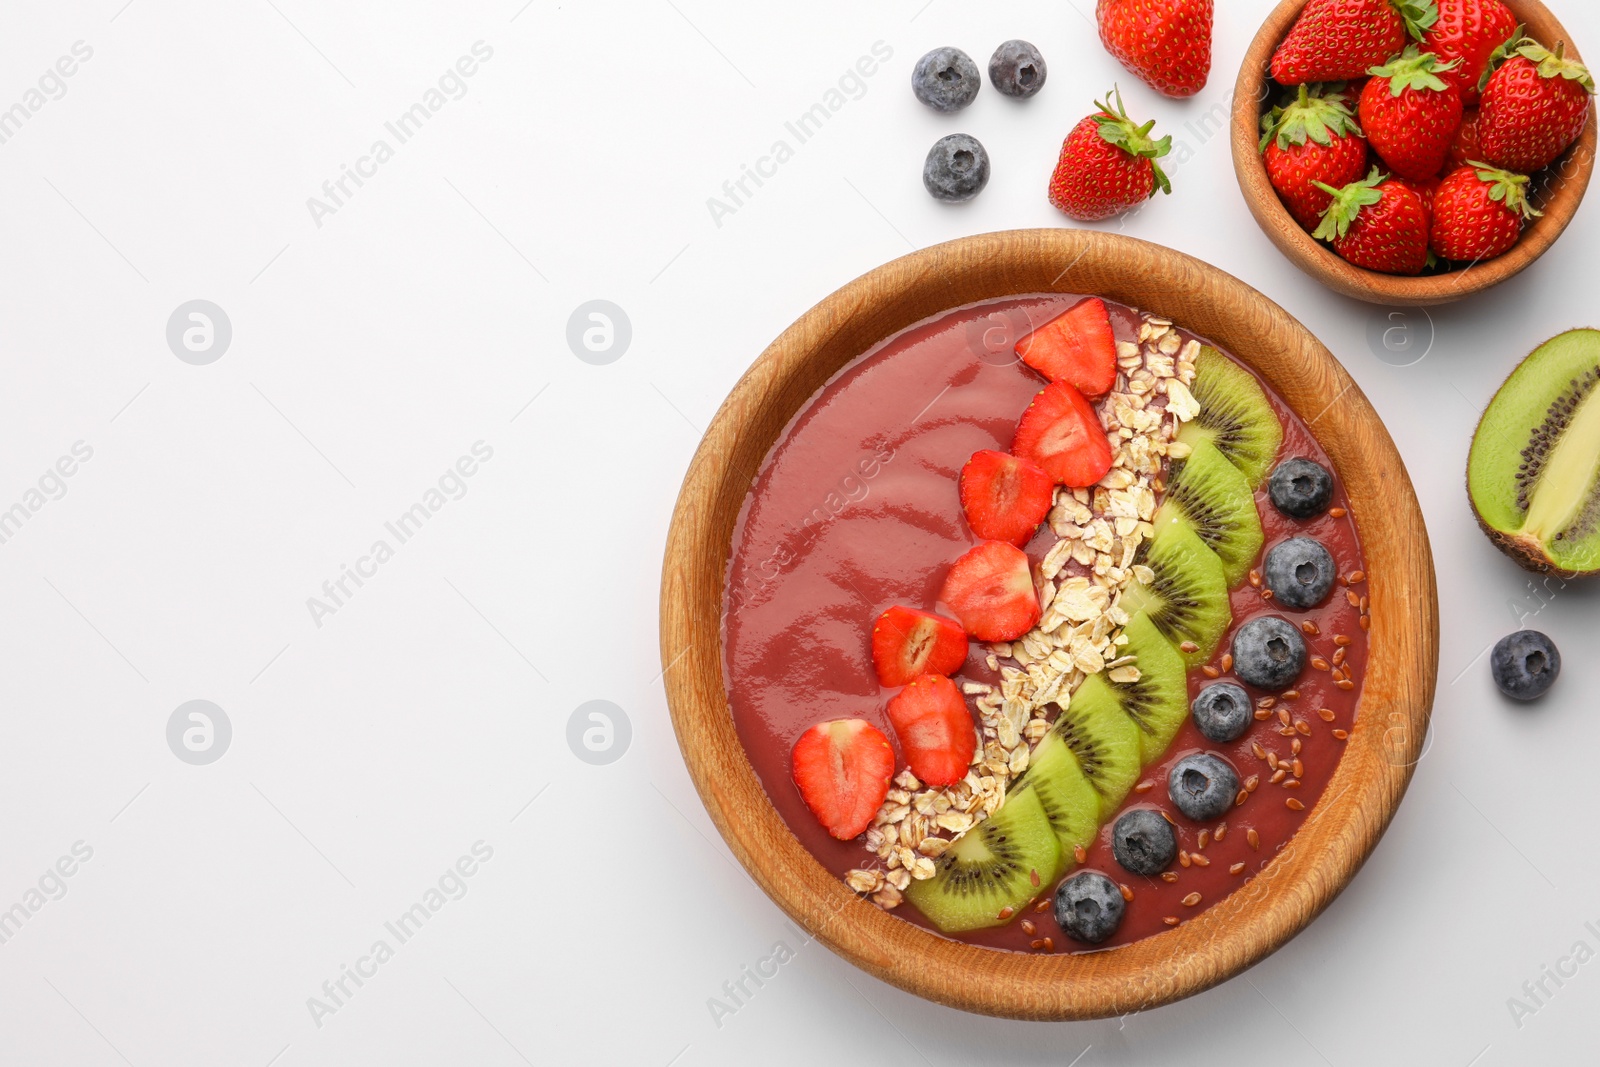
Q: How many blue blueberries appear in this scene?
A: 11